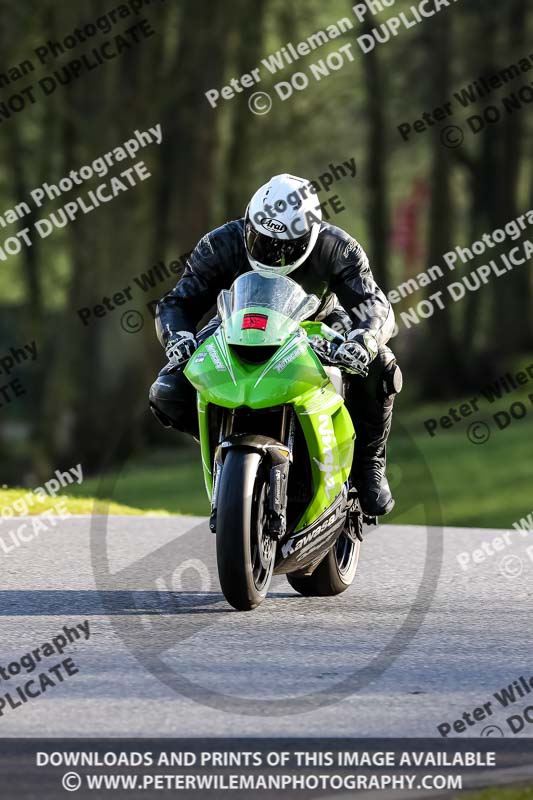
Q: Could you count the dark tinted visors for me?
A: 1